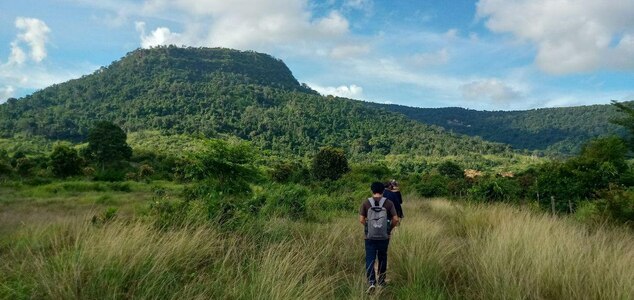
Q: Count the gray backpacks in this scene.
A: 1